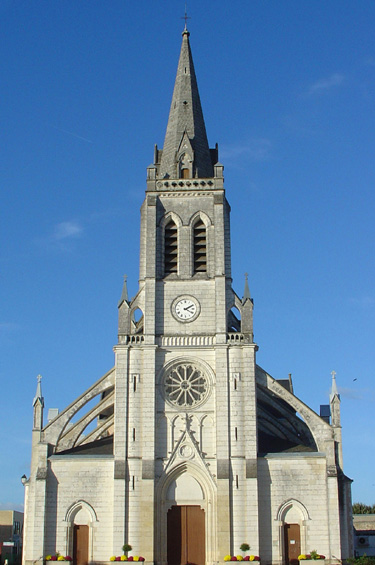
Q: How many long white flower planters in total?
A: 4